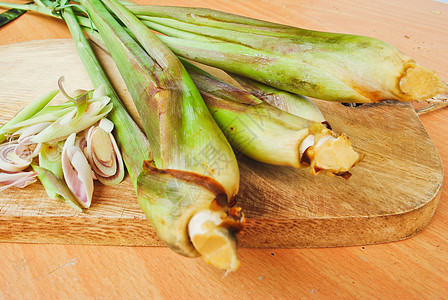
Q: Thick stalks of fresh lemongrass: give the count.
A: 3